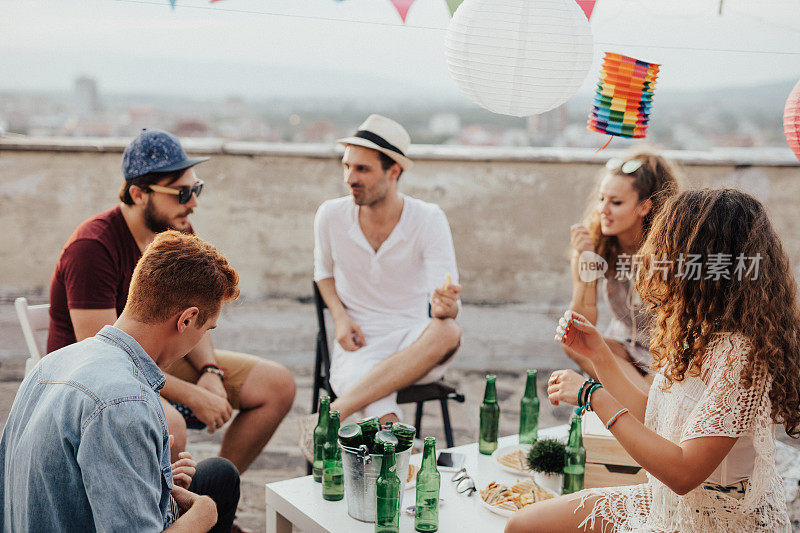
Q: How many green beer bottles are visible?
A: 11